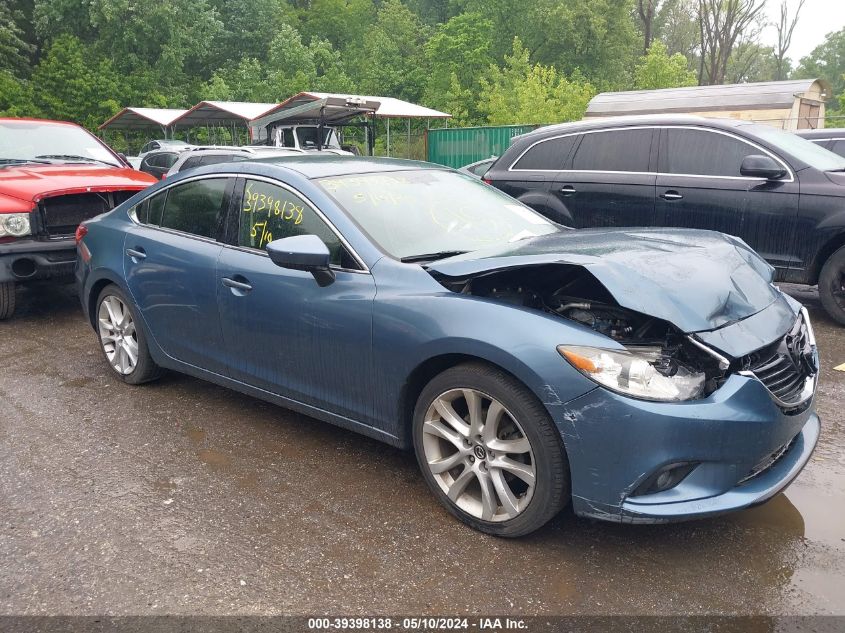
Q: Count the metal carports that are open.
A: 3